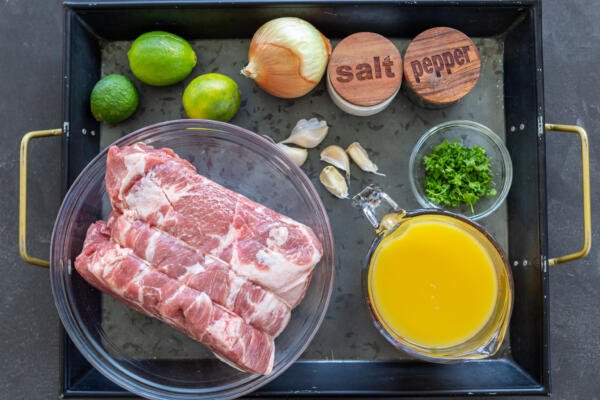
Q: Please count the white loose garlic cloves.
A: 5